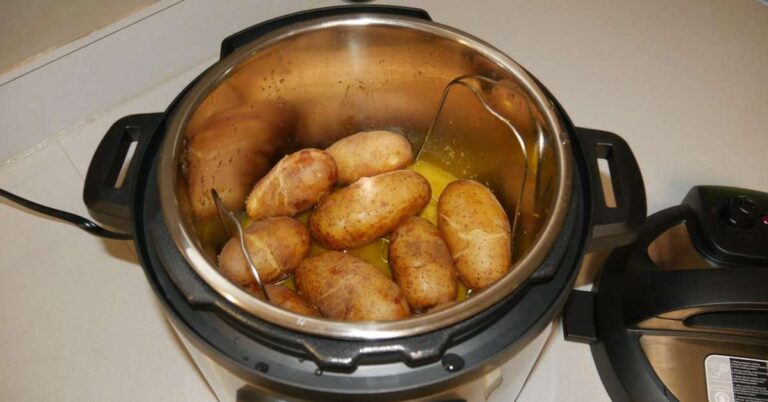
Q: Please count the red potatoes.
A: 0